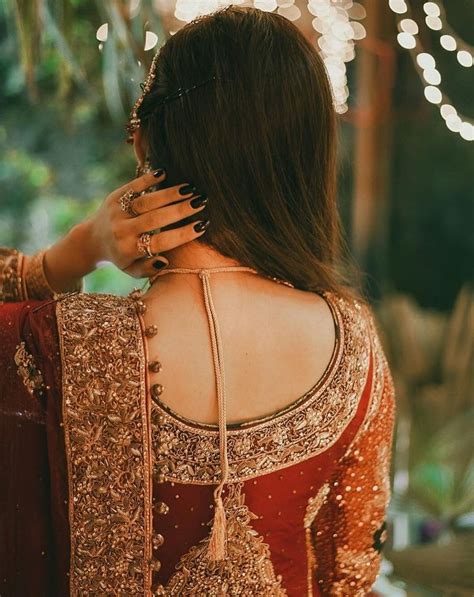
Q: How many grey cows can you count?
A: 0